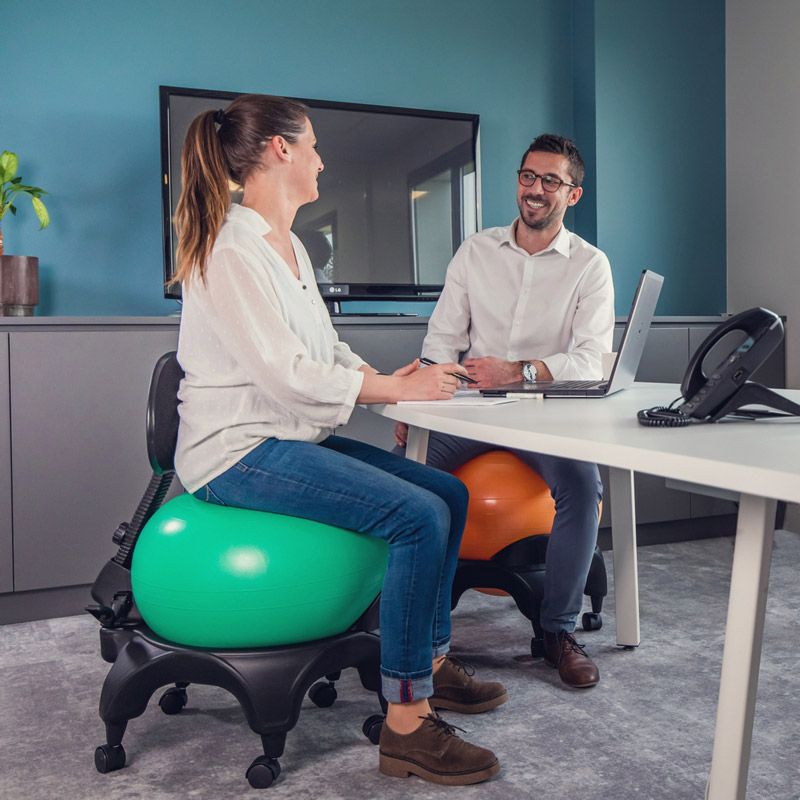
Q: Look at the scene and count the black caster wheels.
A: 7